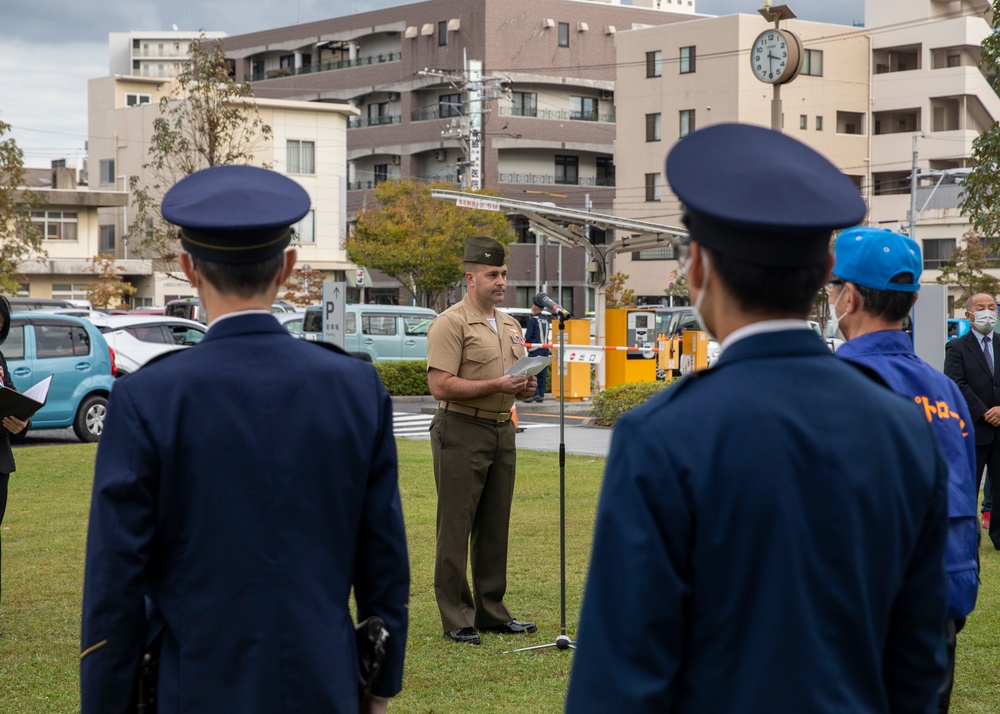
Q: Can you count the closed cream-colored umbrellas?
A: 0